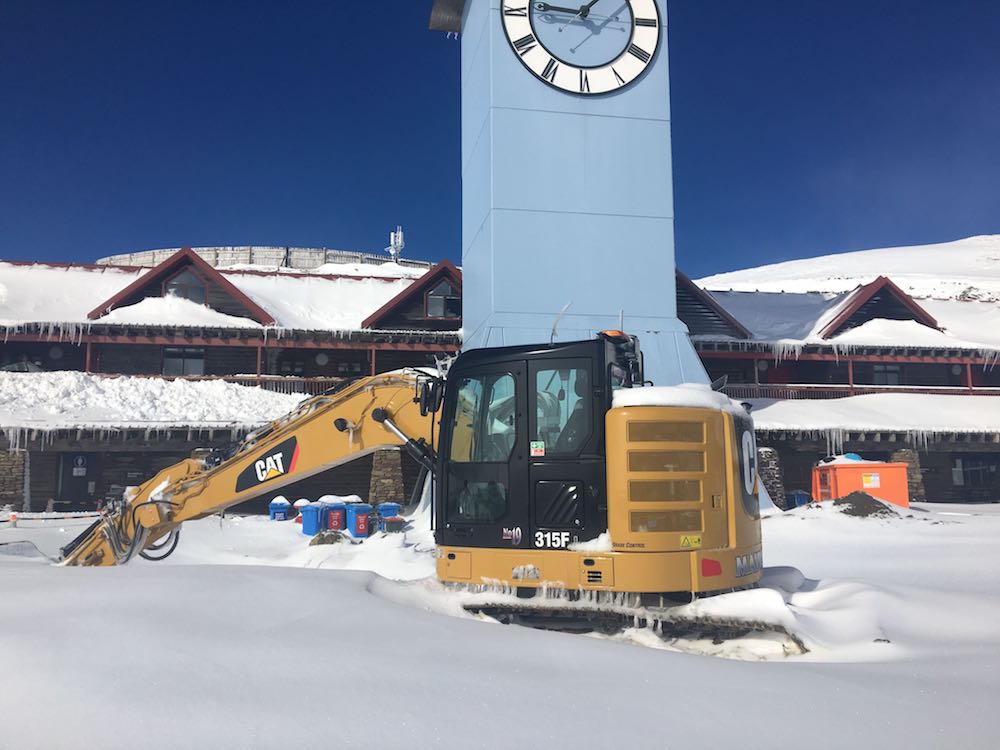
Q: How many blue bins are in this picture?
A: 5